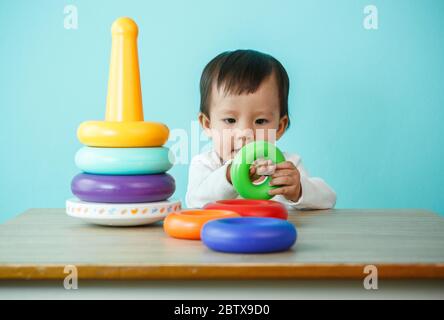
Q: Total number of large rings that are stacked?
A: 3